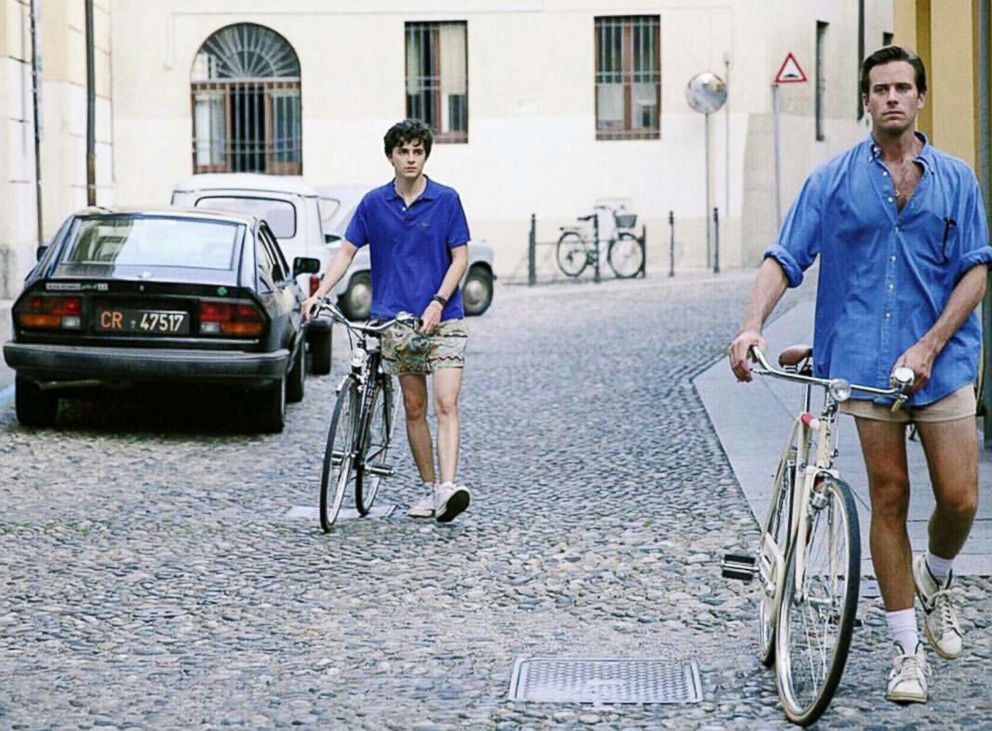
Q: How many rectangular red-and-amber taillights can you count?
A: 2